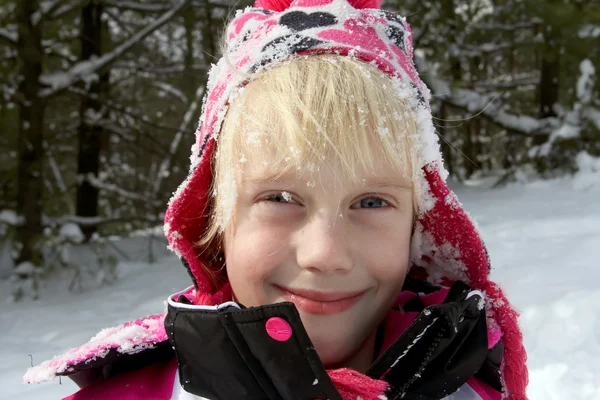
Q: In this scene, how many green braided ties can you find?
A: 0